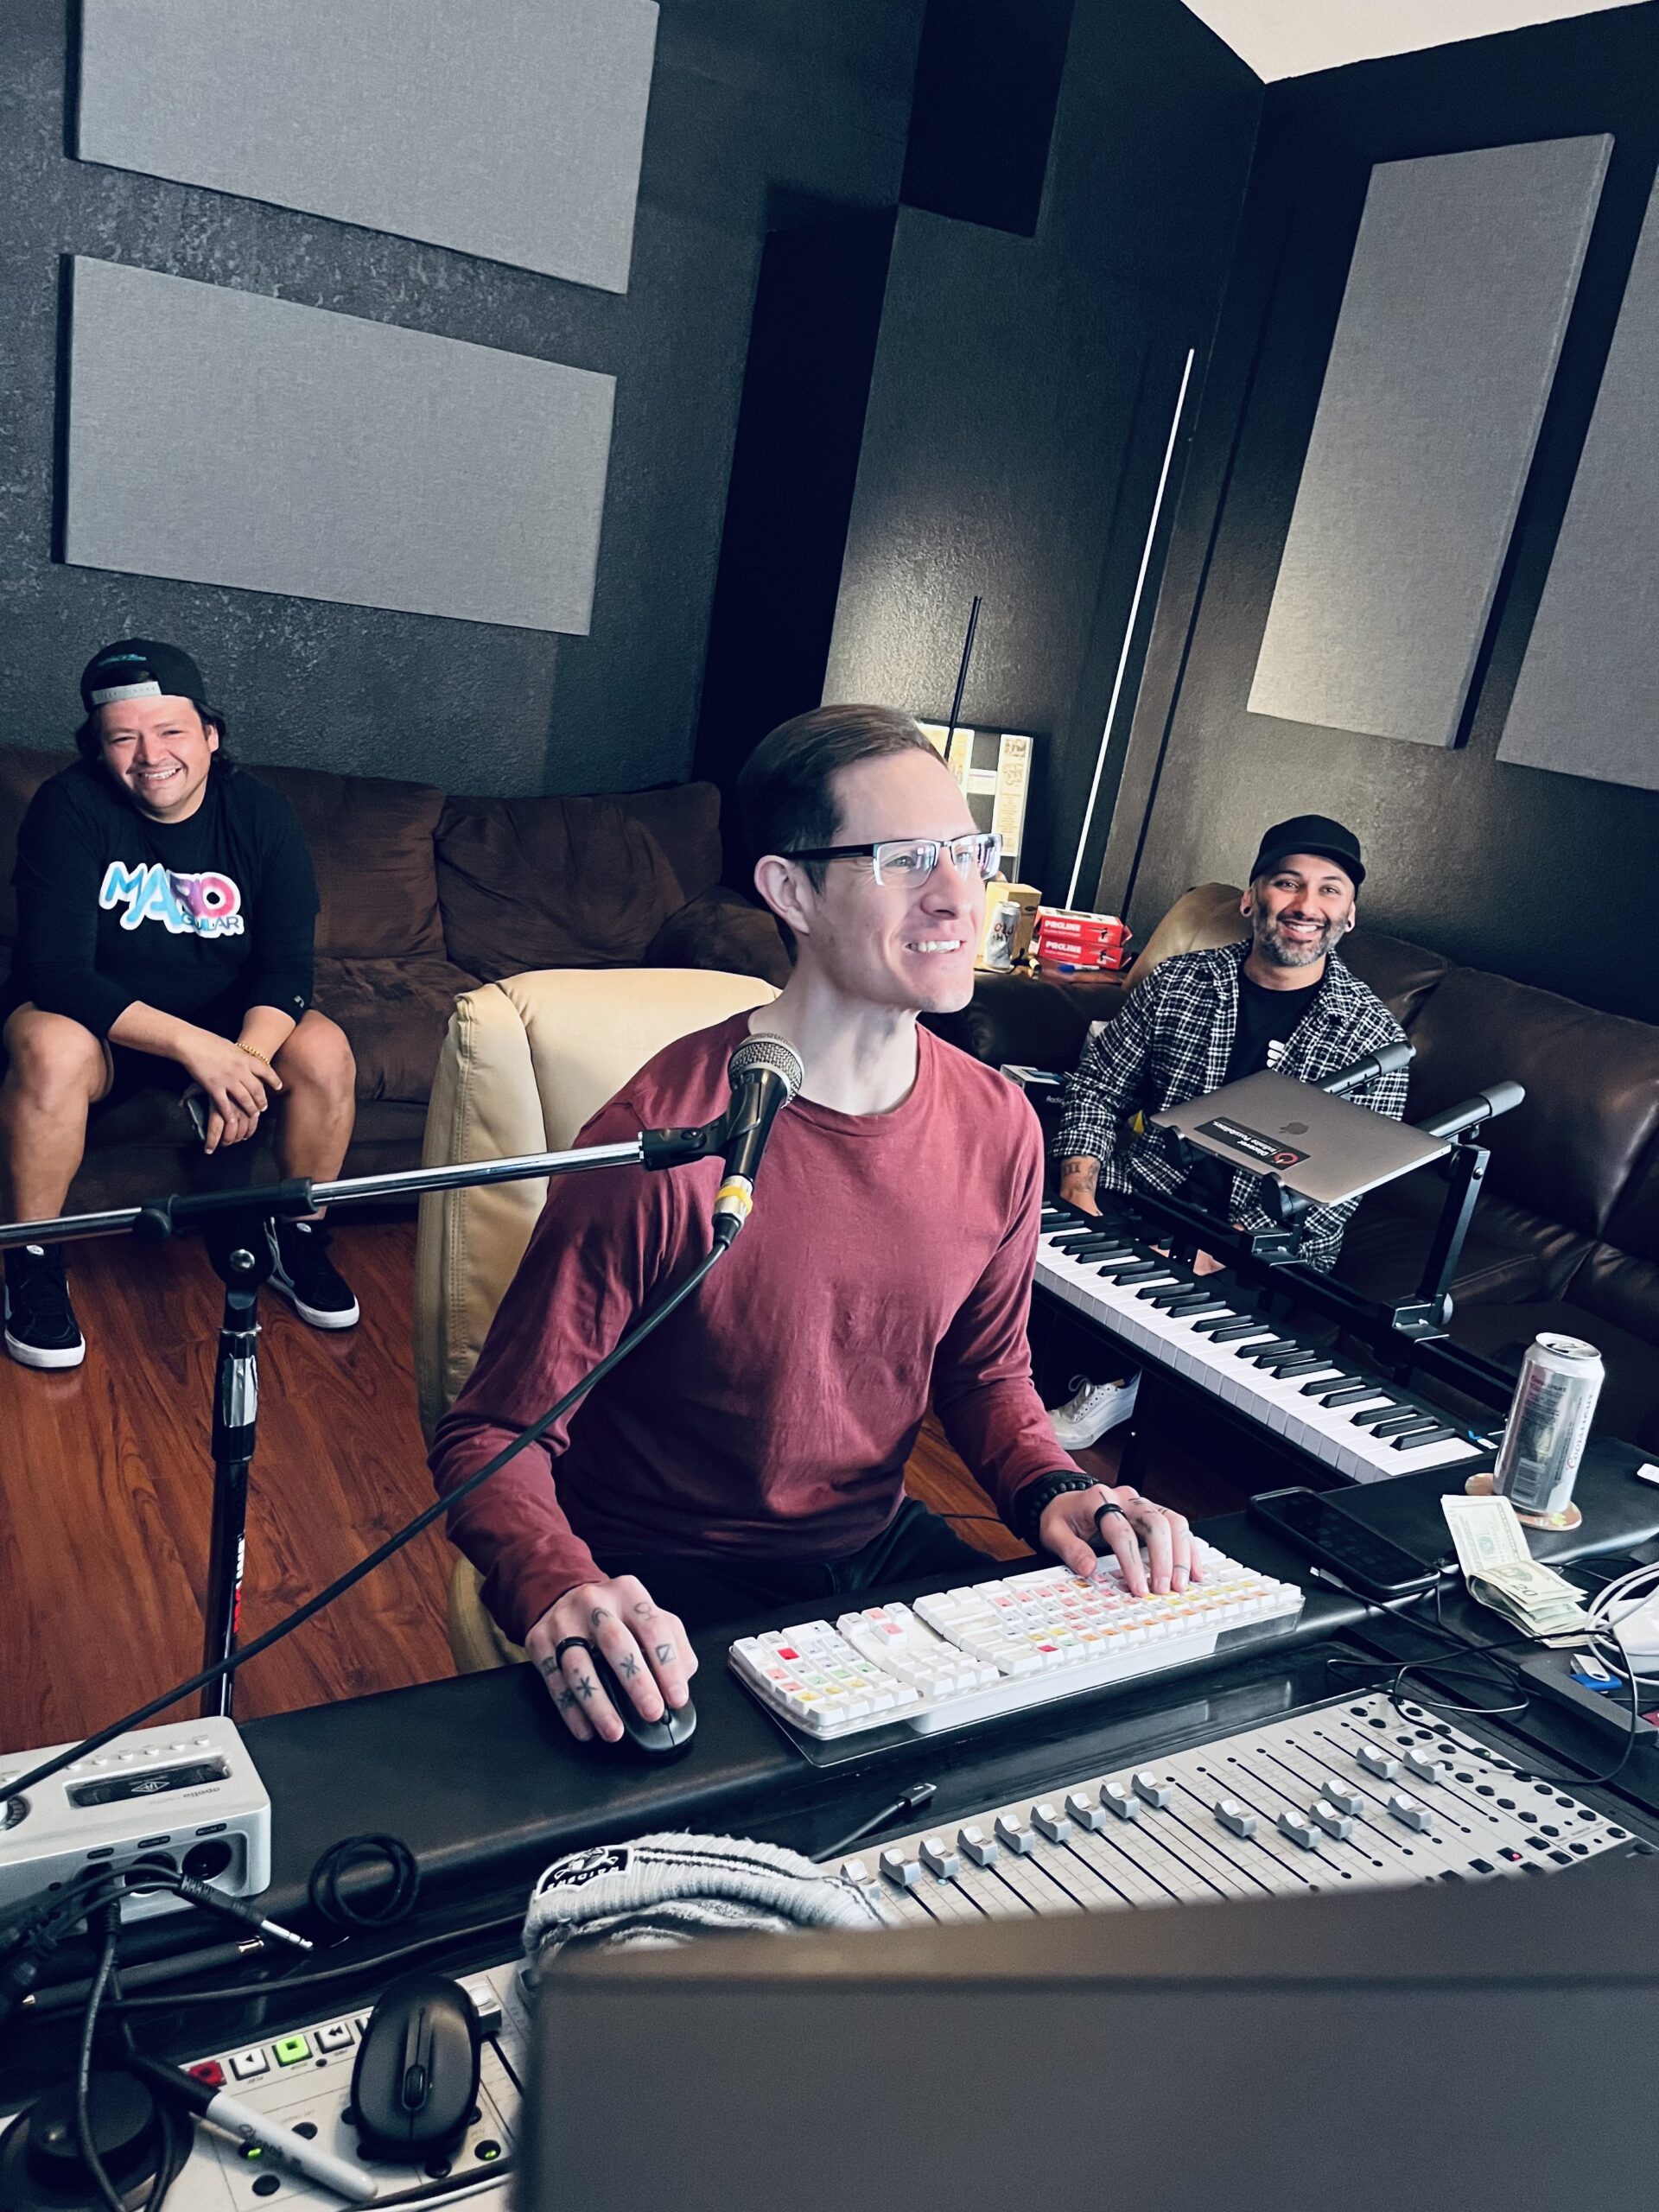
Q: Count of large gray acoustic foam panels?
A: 4